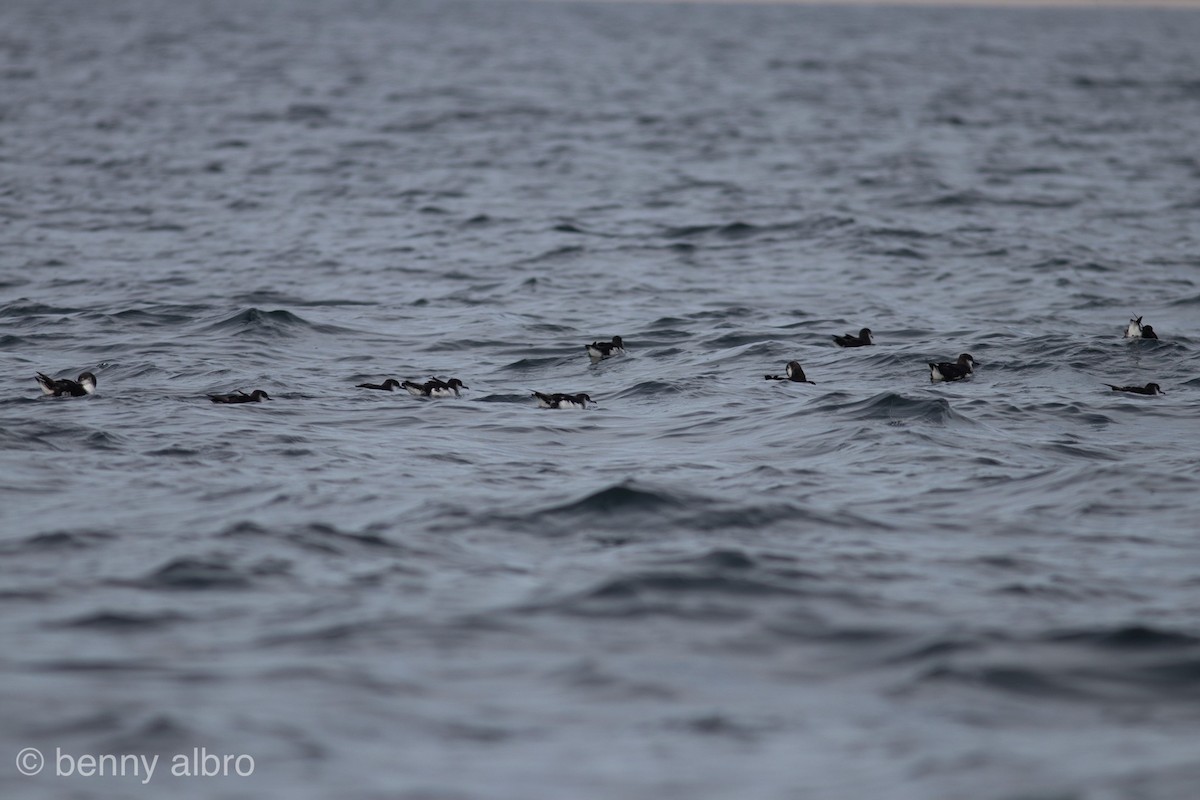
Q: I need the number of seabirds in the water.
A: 11